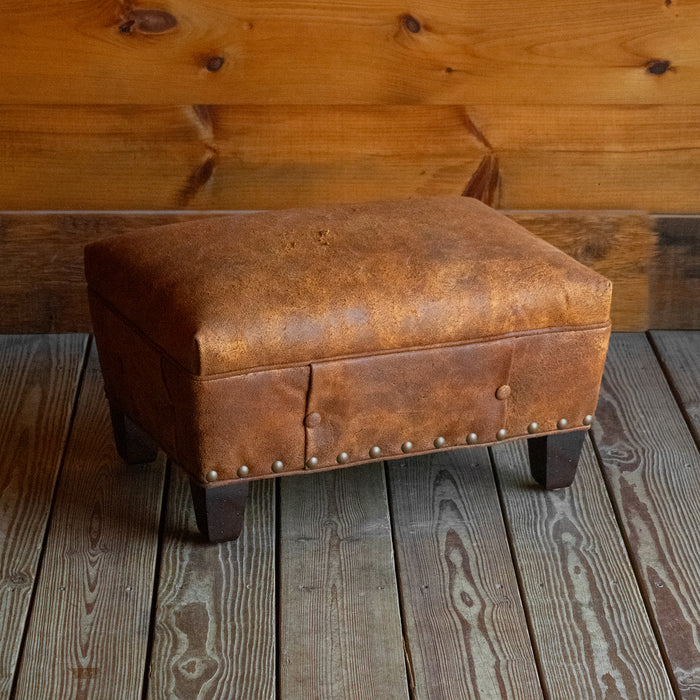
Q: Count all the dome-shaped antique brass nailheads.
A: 13